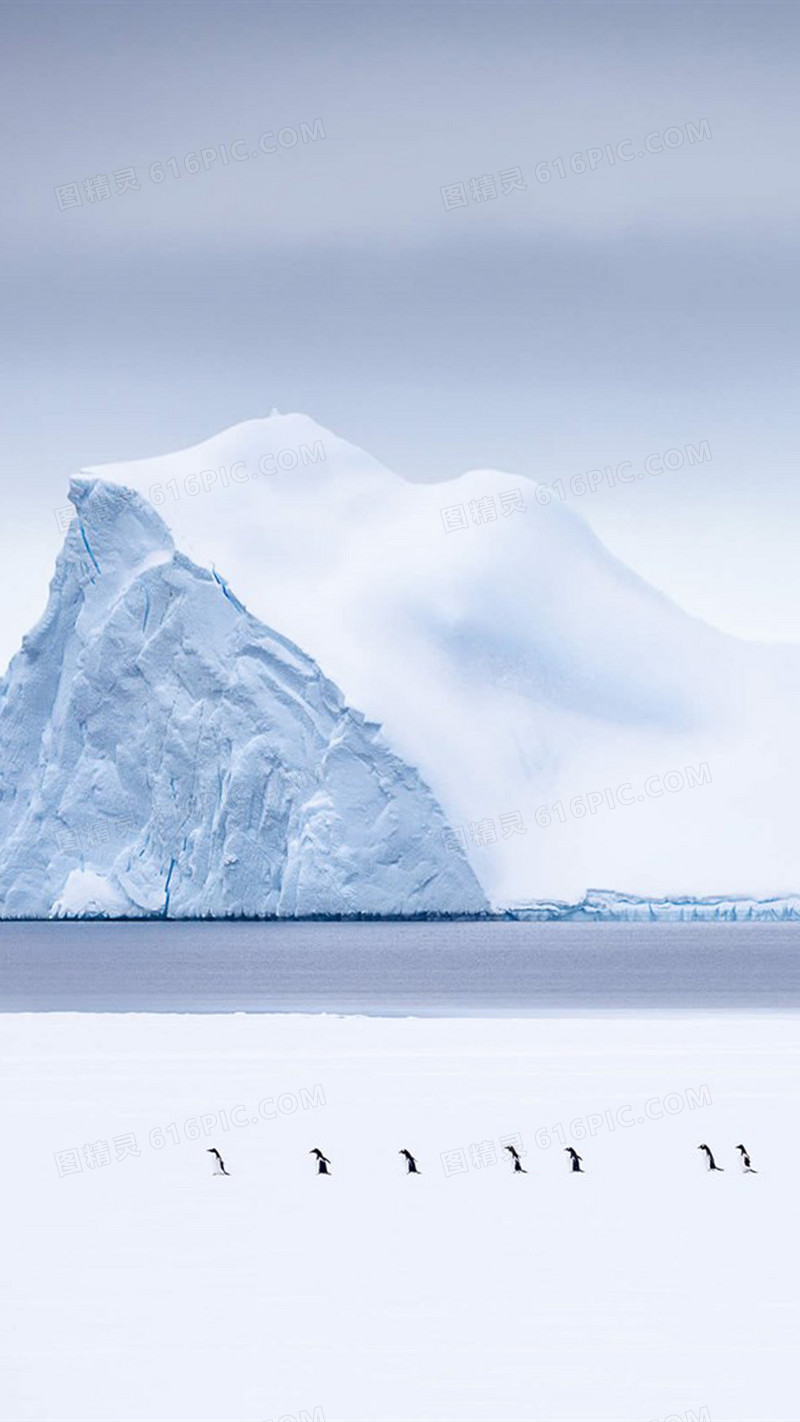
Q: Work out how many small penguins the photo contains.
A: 7